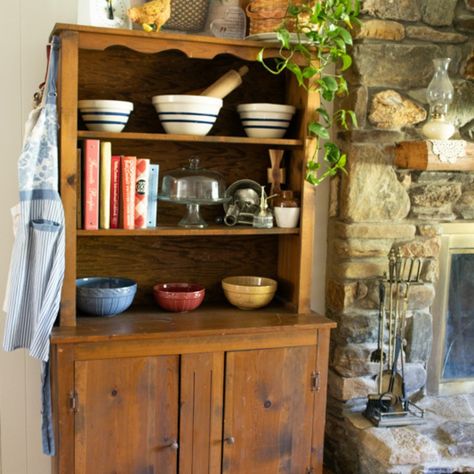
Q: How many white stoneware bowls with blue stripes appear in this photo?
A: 3